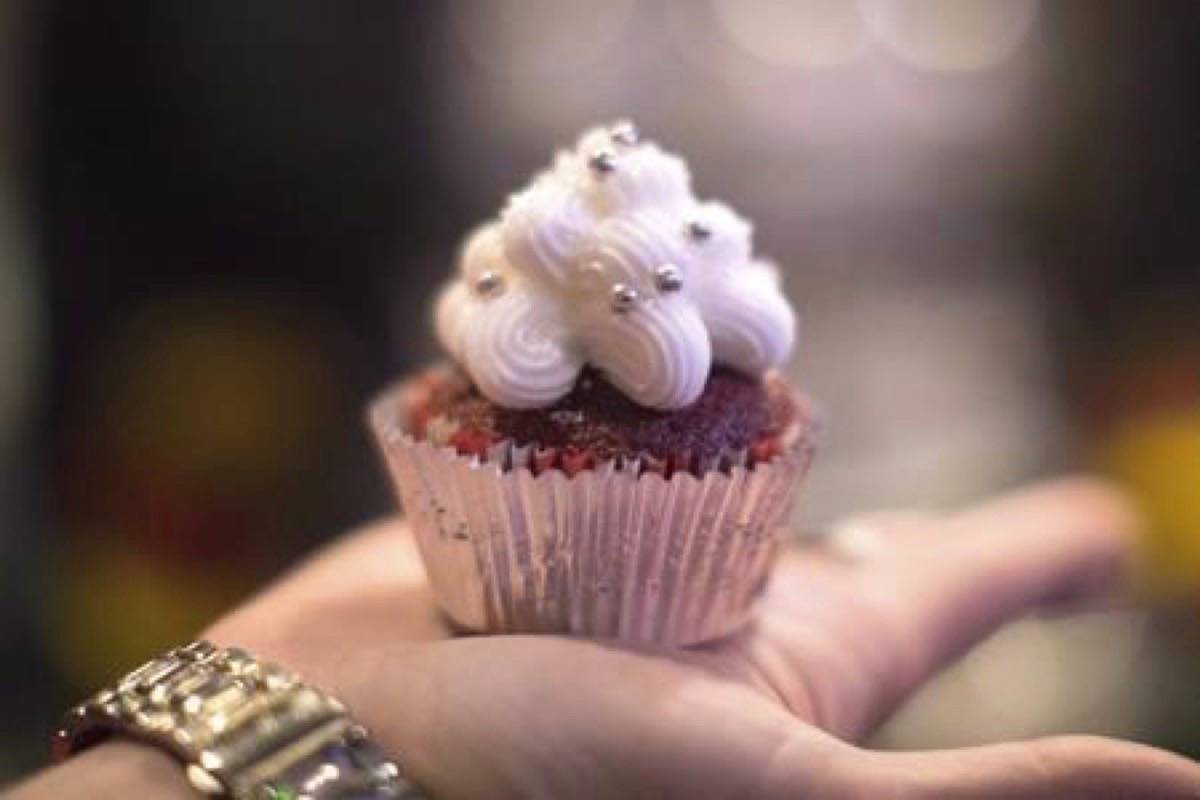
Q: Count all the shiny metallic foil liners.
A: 1